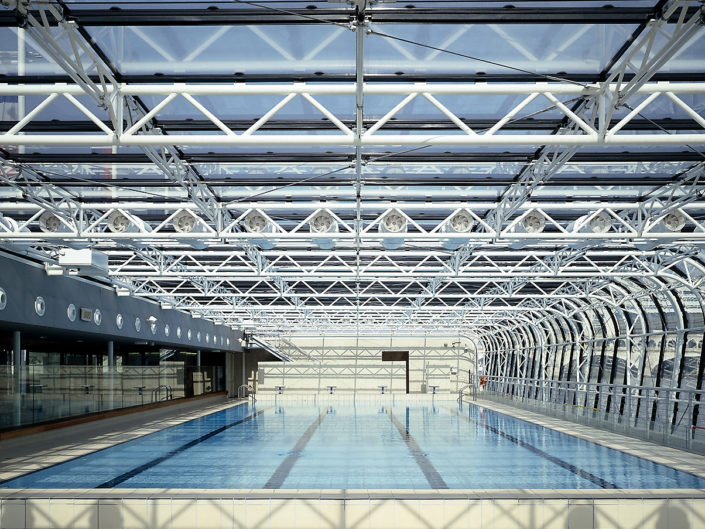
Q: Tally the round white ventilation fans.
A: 10